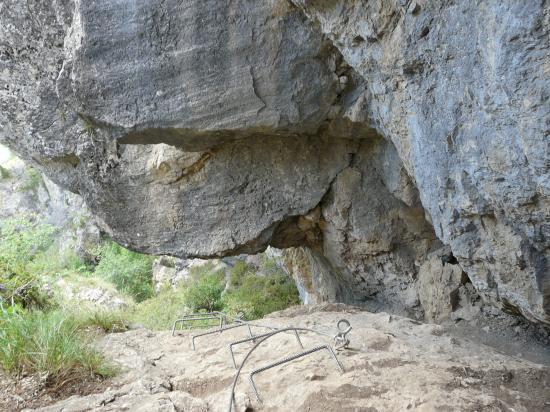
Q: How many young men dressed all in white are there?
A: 0